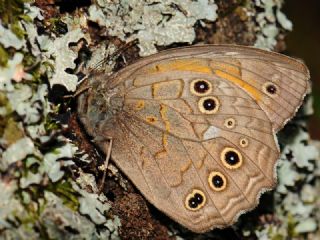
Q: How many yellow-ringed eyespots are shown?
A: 8